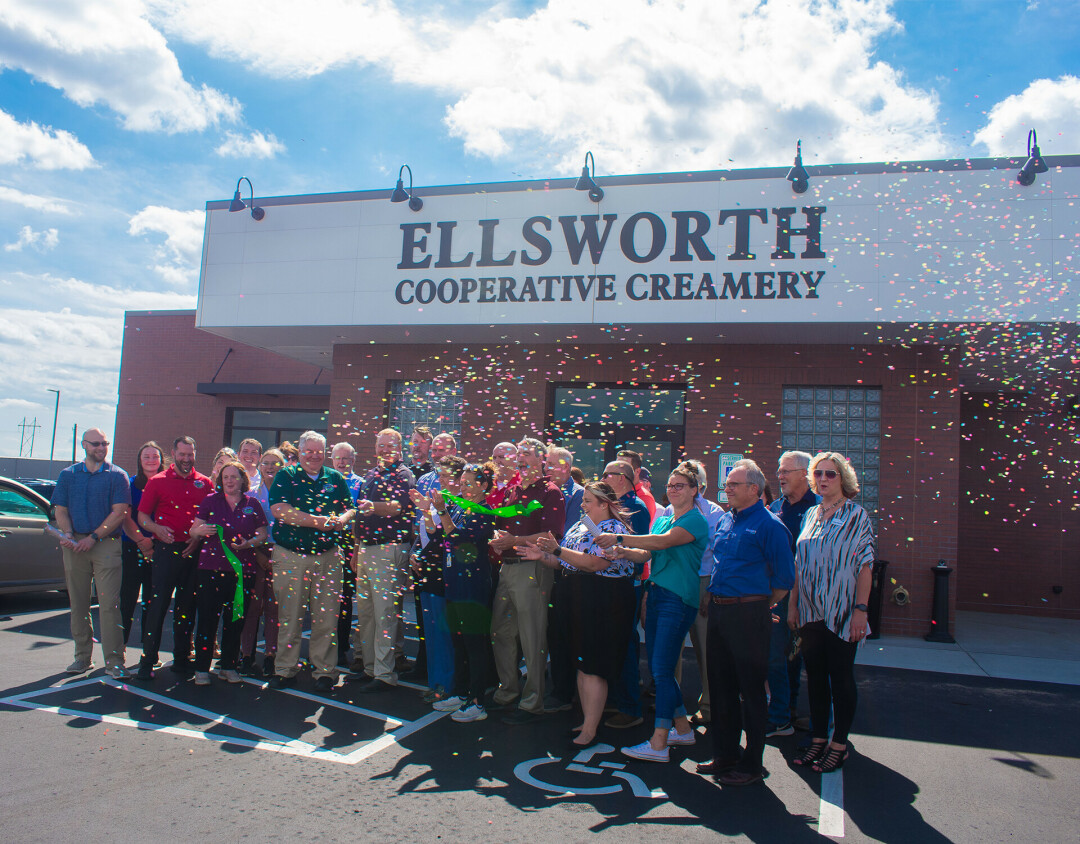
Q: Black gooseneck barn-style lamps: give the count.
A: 5